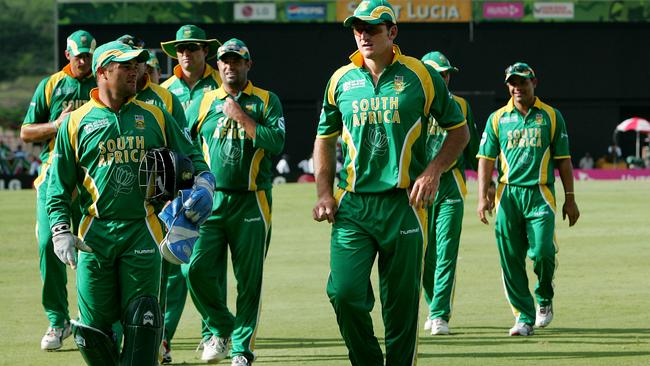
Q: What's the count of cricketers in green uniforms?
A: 9